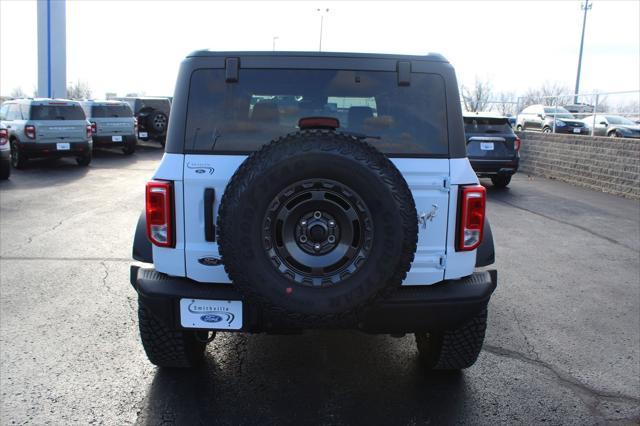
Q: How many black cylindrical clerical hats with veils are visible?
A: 0